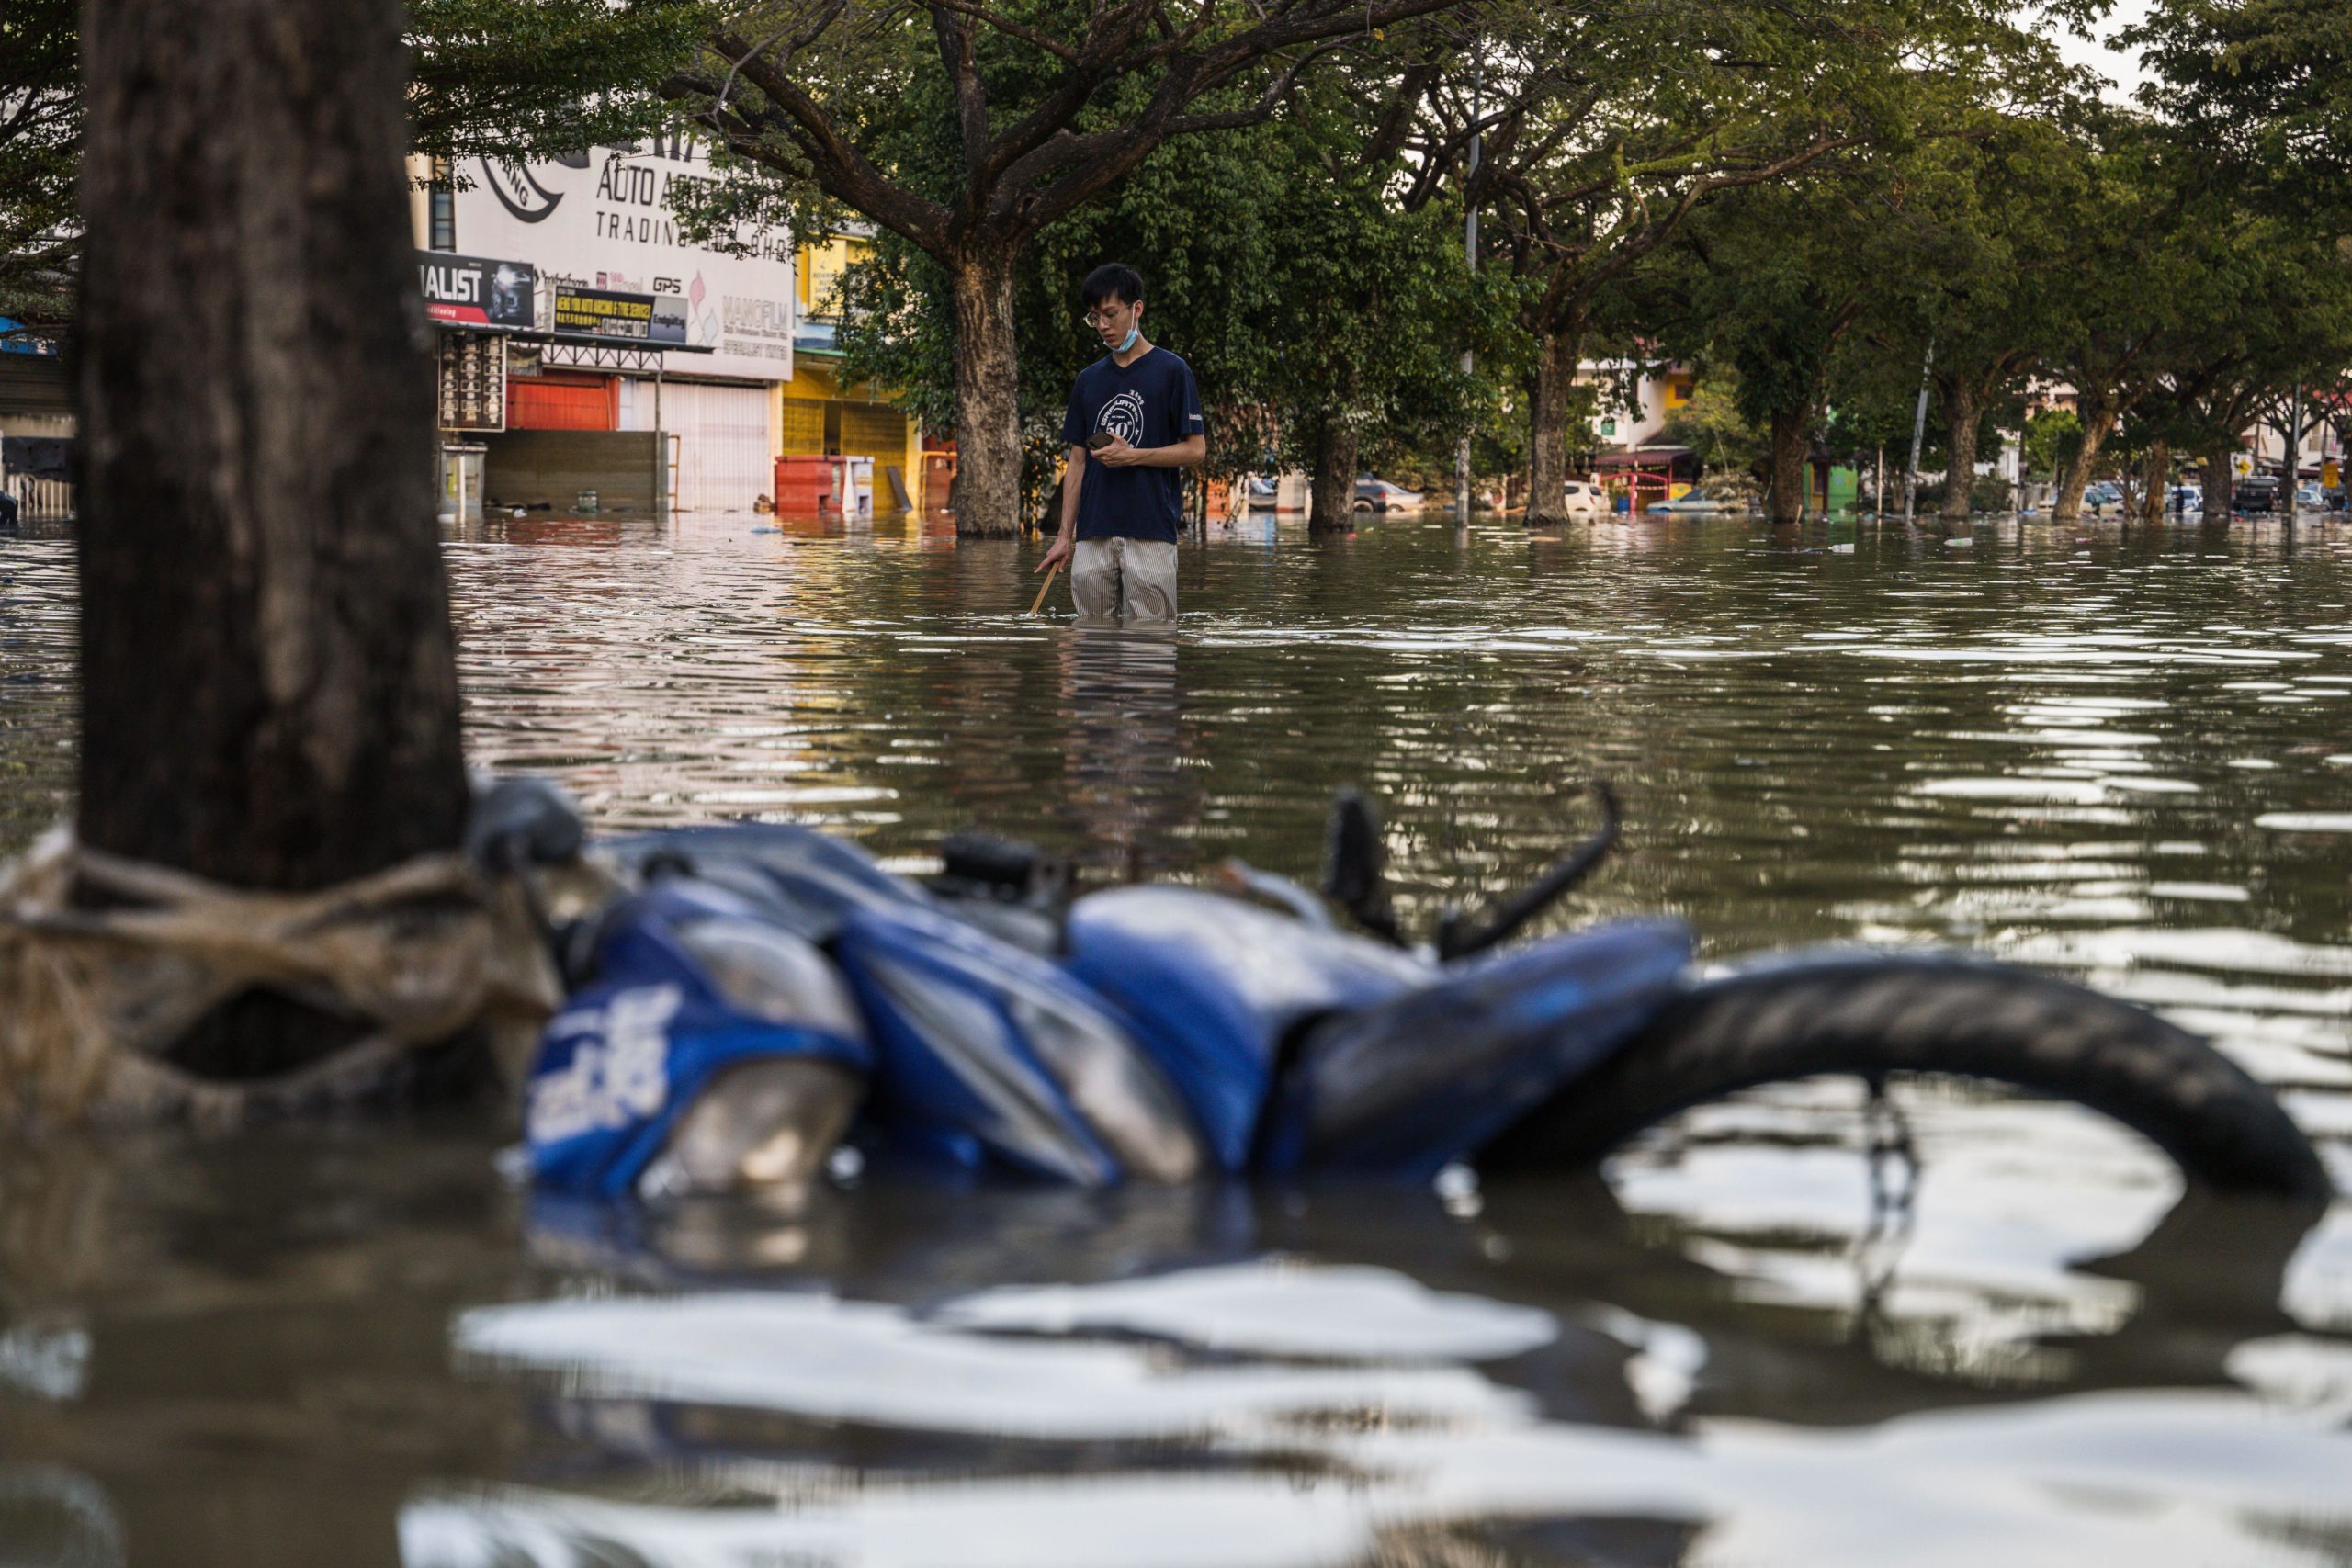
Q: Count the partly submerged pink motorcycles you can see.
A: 0